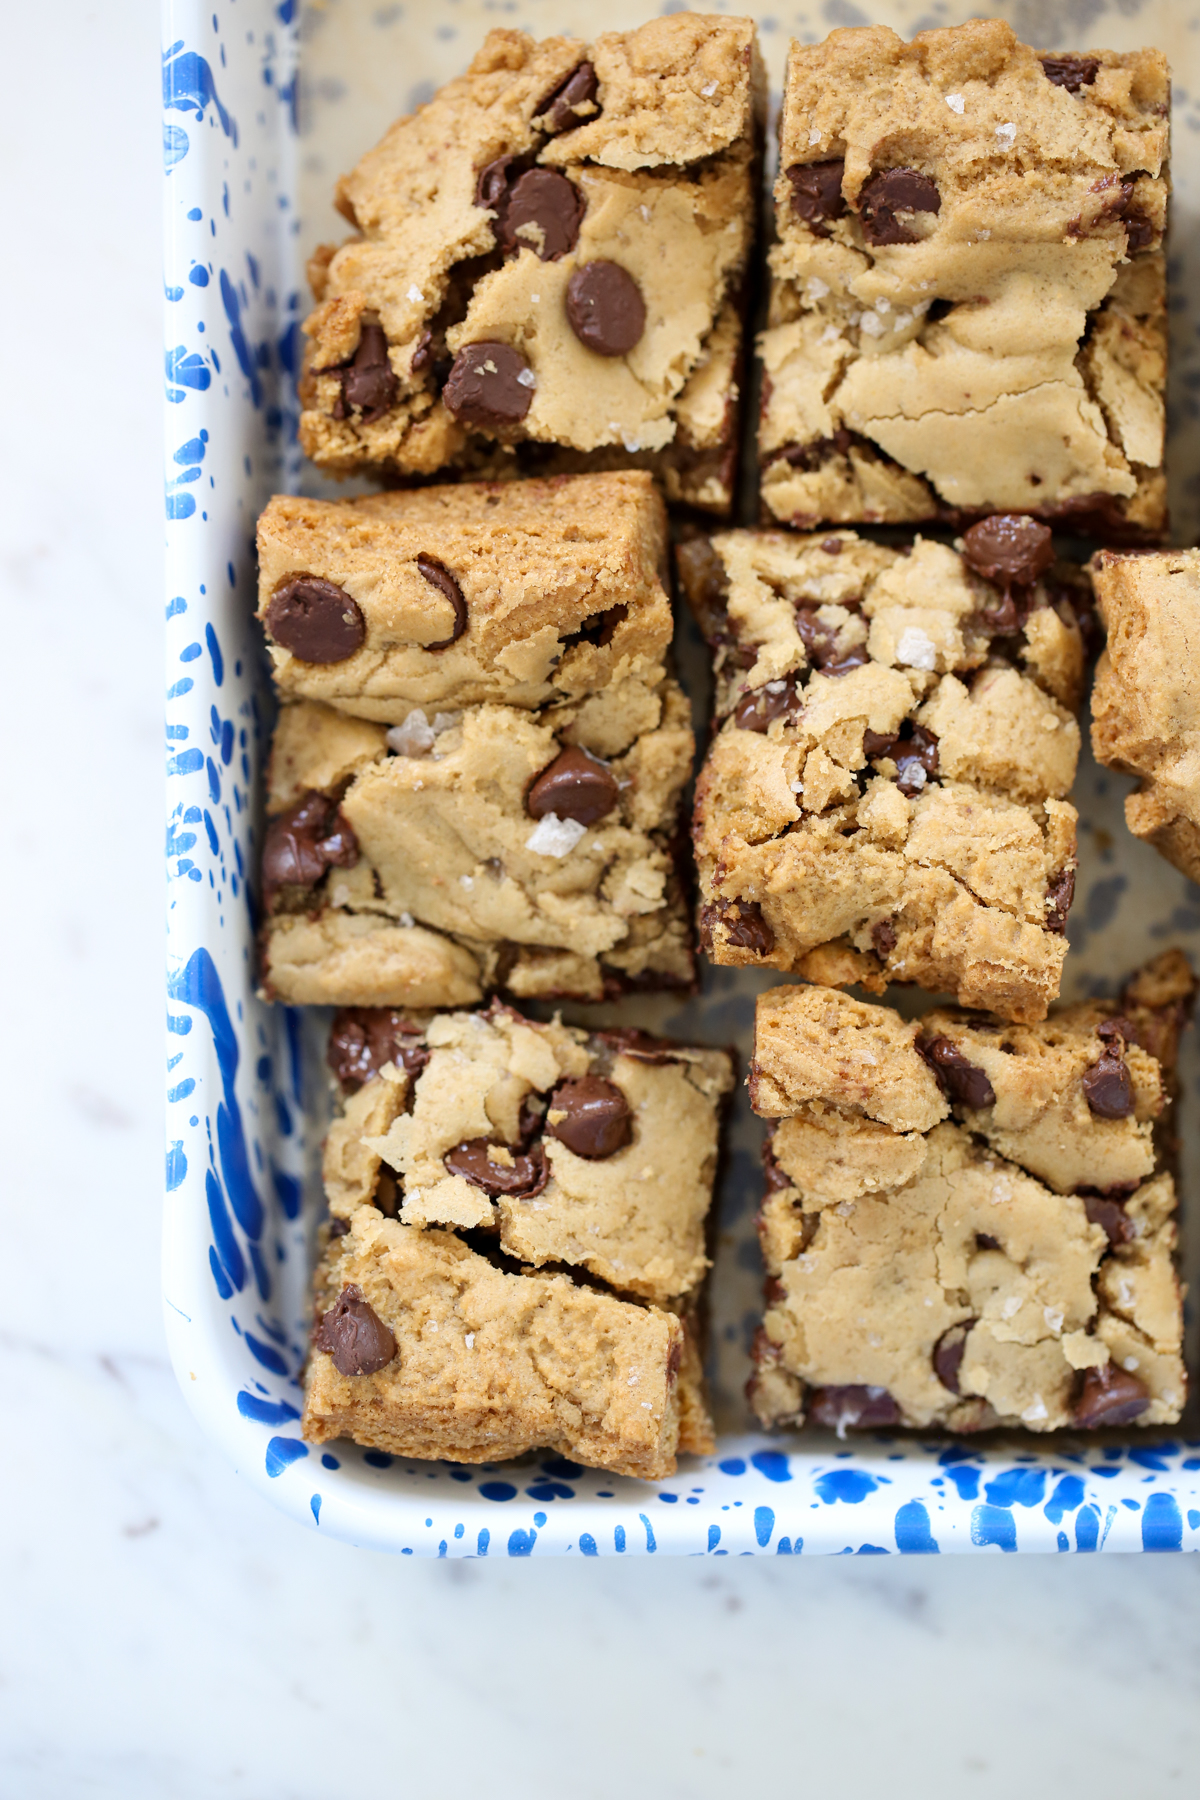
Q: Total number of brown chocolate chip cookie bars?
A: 7